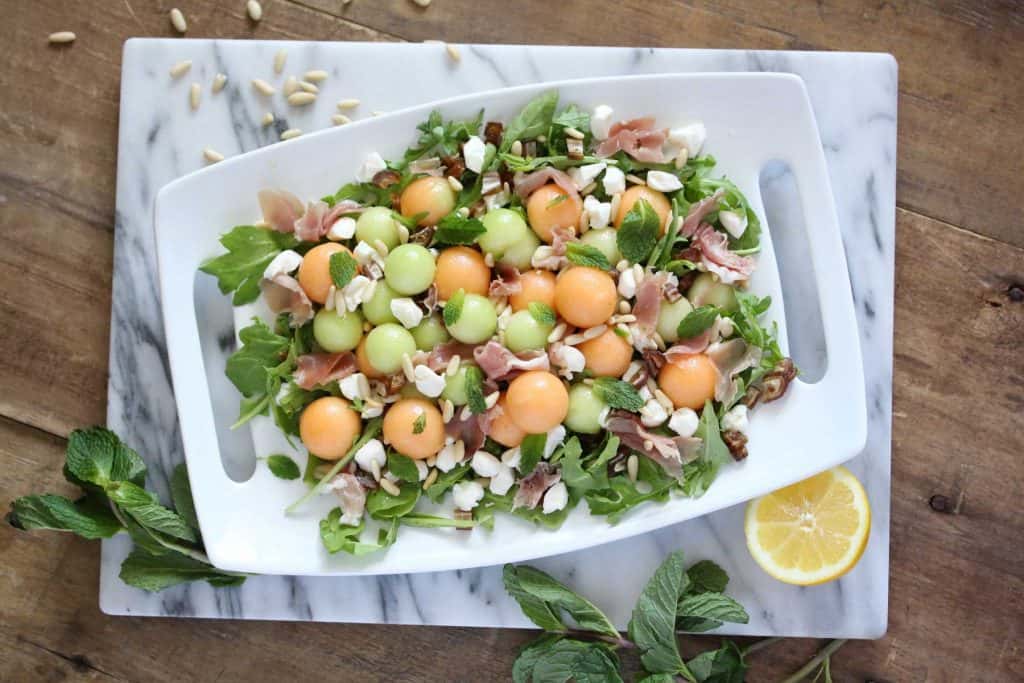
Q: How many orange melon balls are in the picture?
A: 14